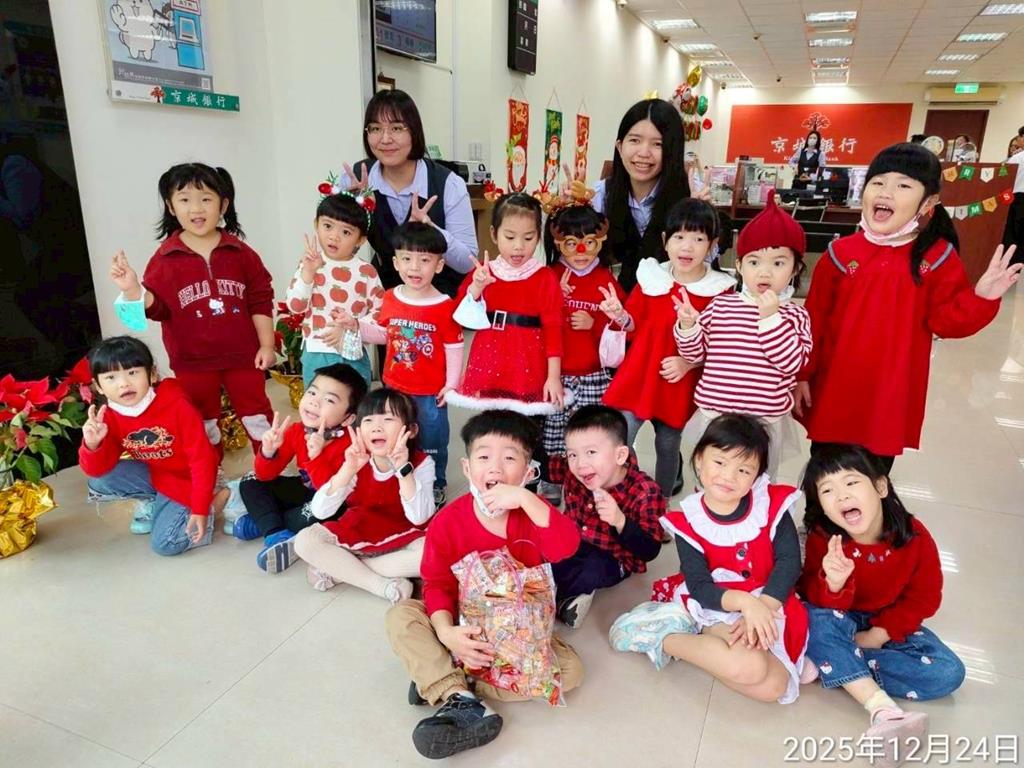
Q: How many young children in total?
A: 15